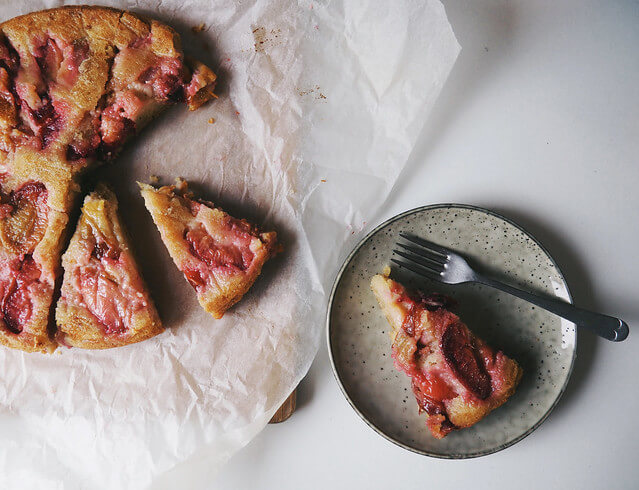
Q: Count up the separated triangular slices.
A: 3